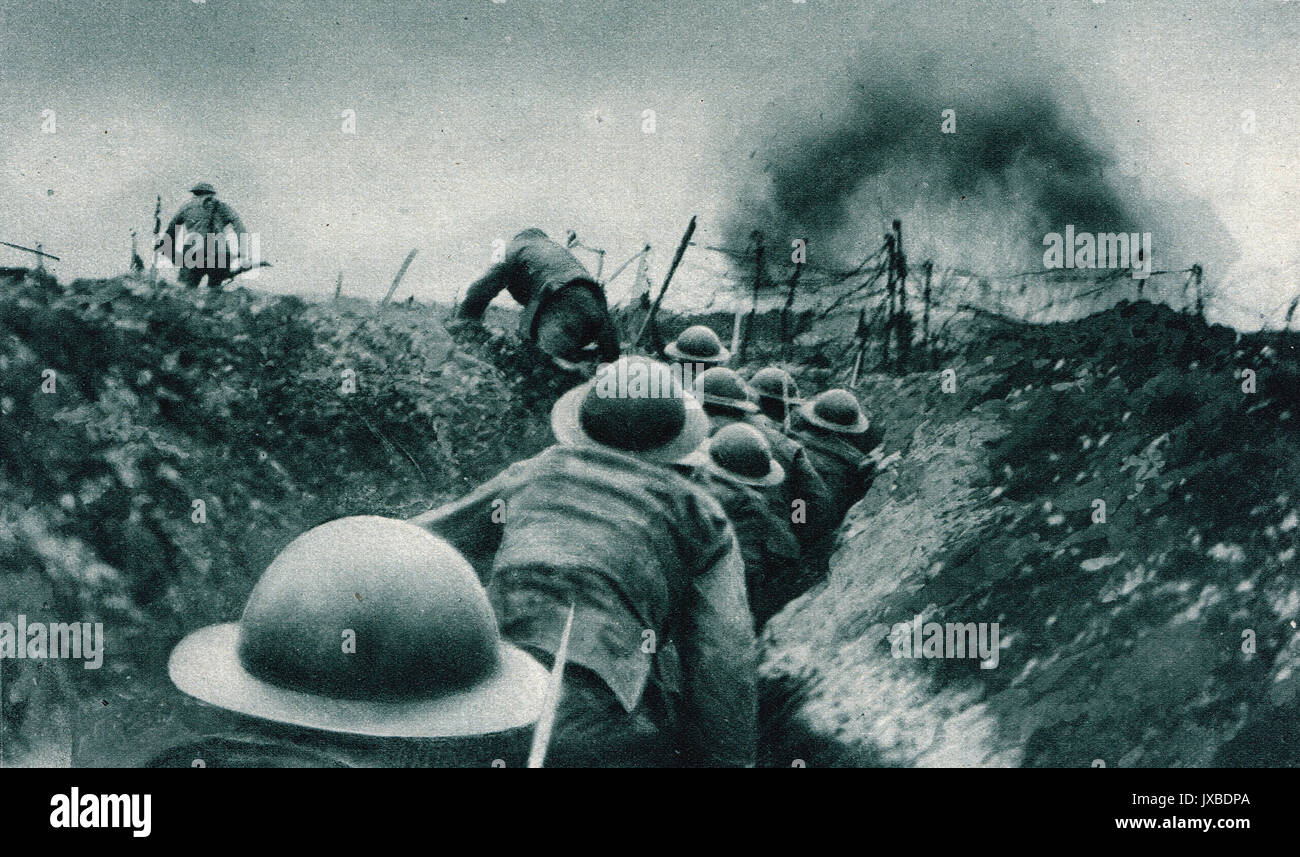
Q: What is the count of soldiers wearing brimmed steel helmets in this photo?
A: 8